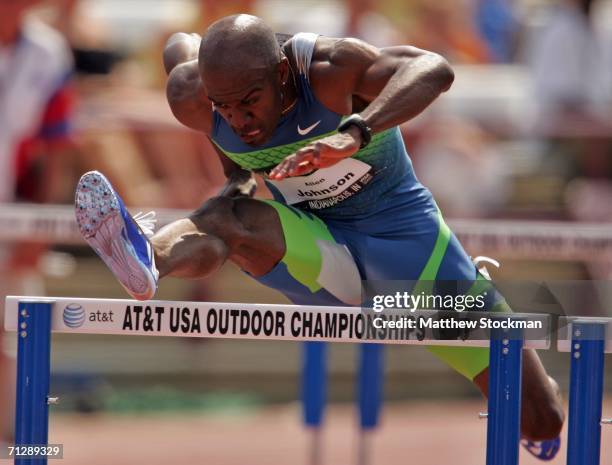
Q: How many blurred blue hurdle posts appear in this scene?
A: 2